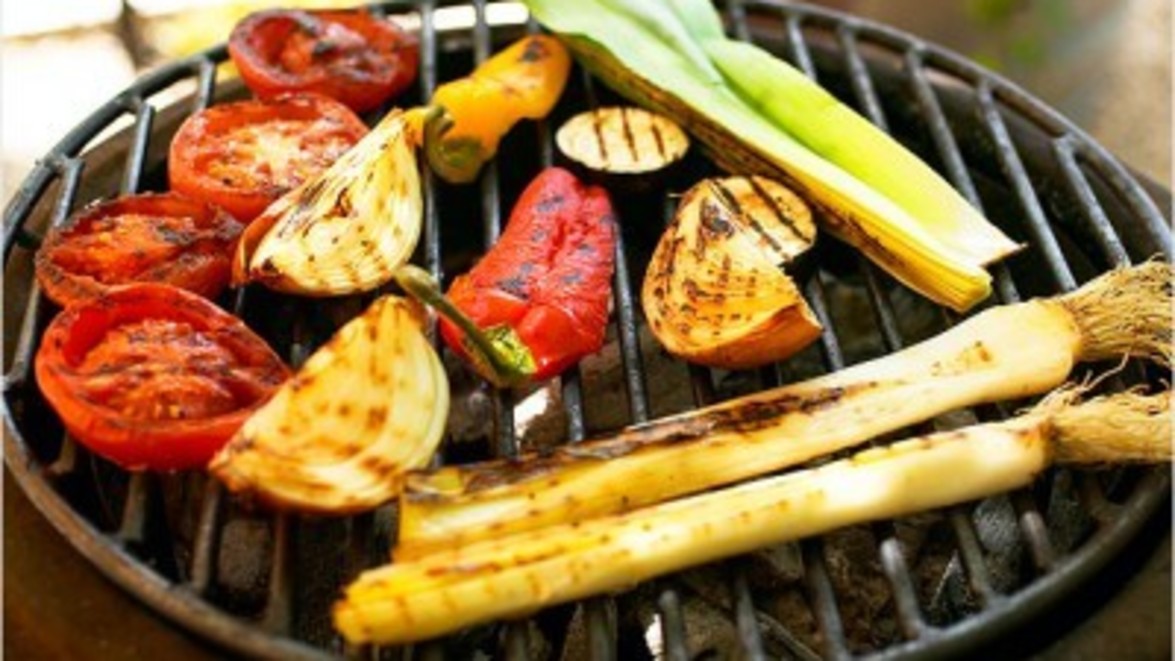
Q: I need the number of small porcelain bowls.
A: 0